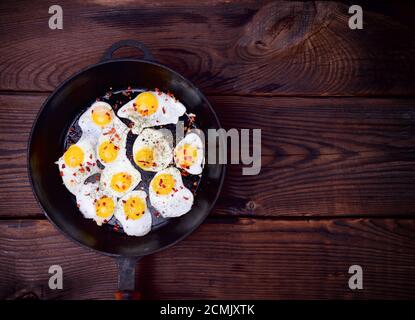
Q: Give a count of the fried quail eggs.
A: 10